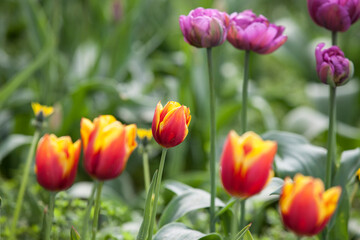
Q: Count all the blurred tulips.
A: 4